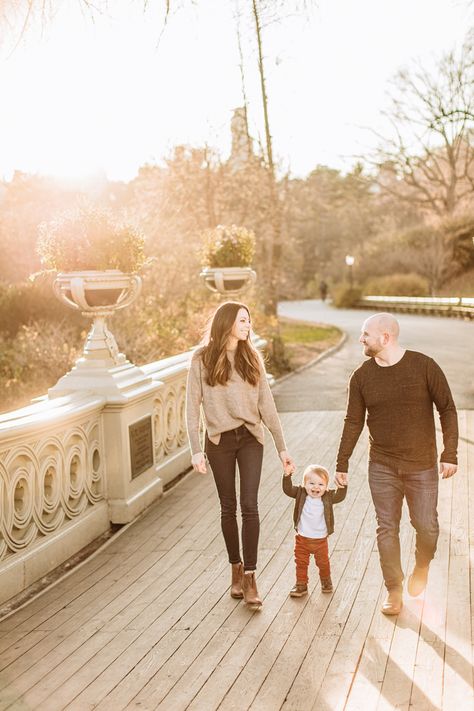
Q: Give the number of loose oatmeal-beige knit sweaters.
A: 1